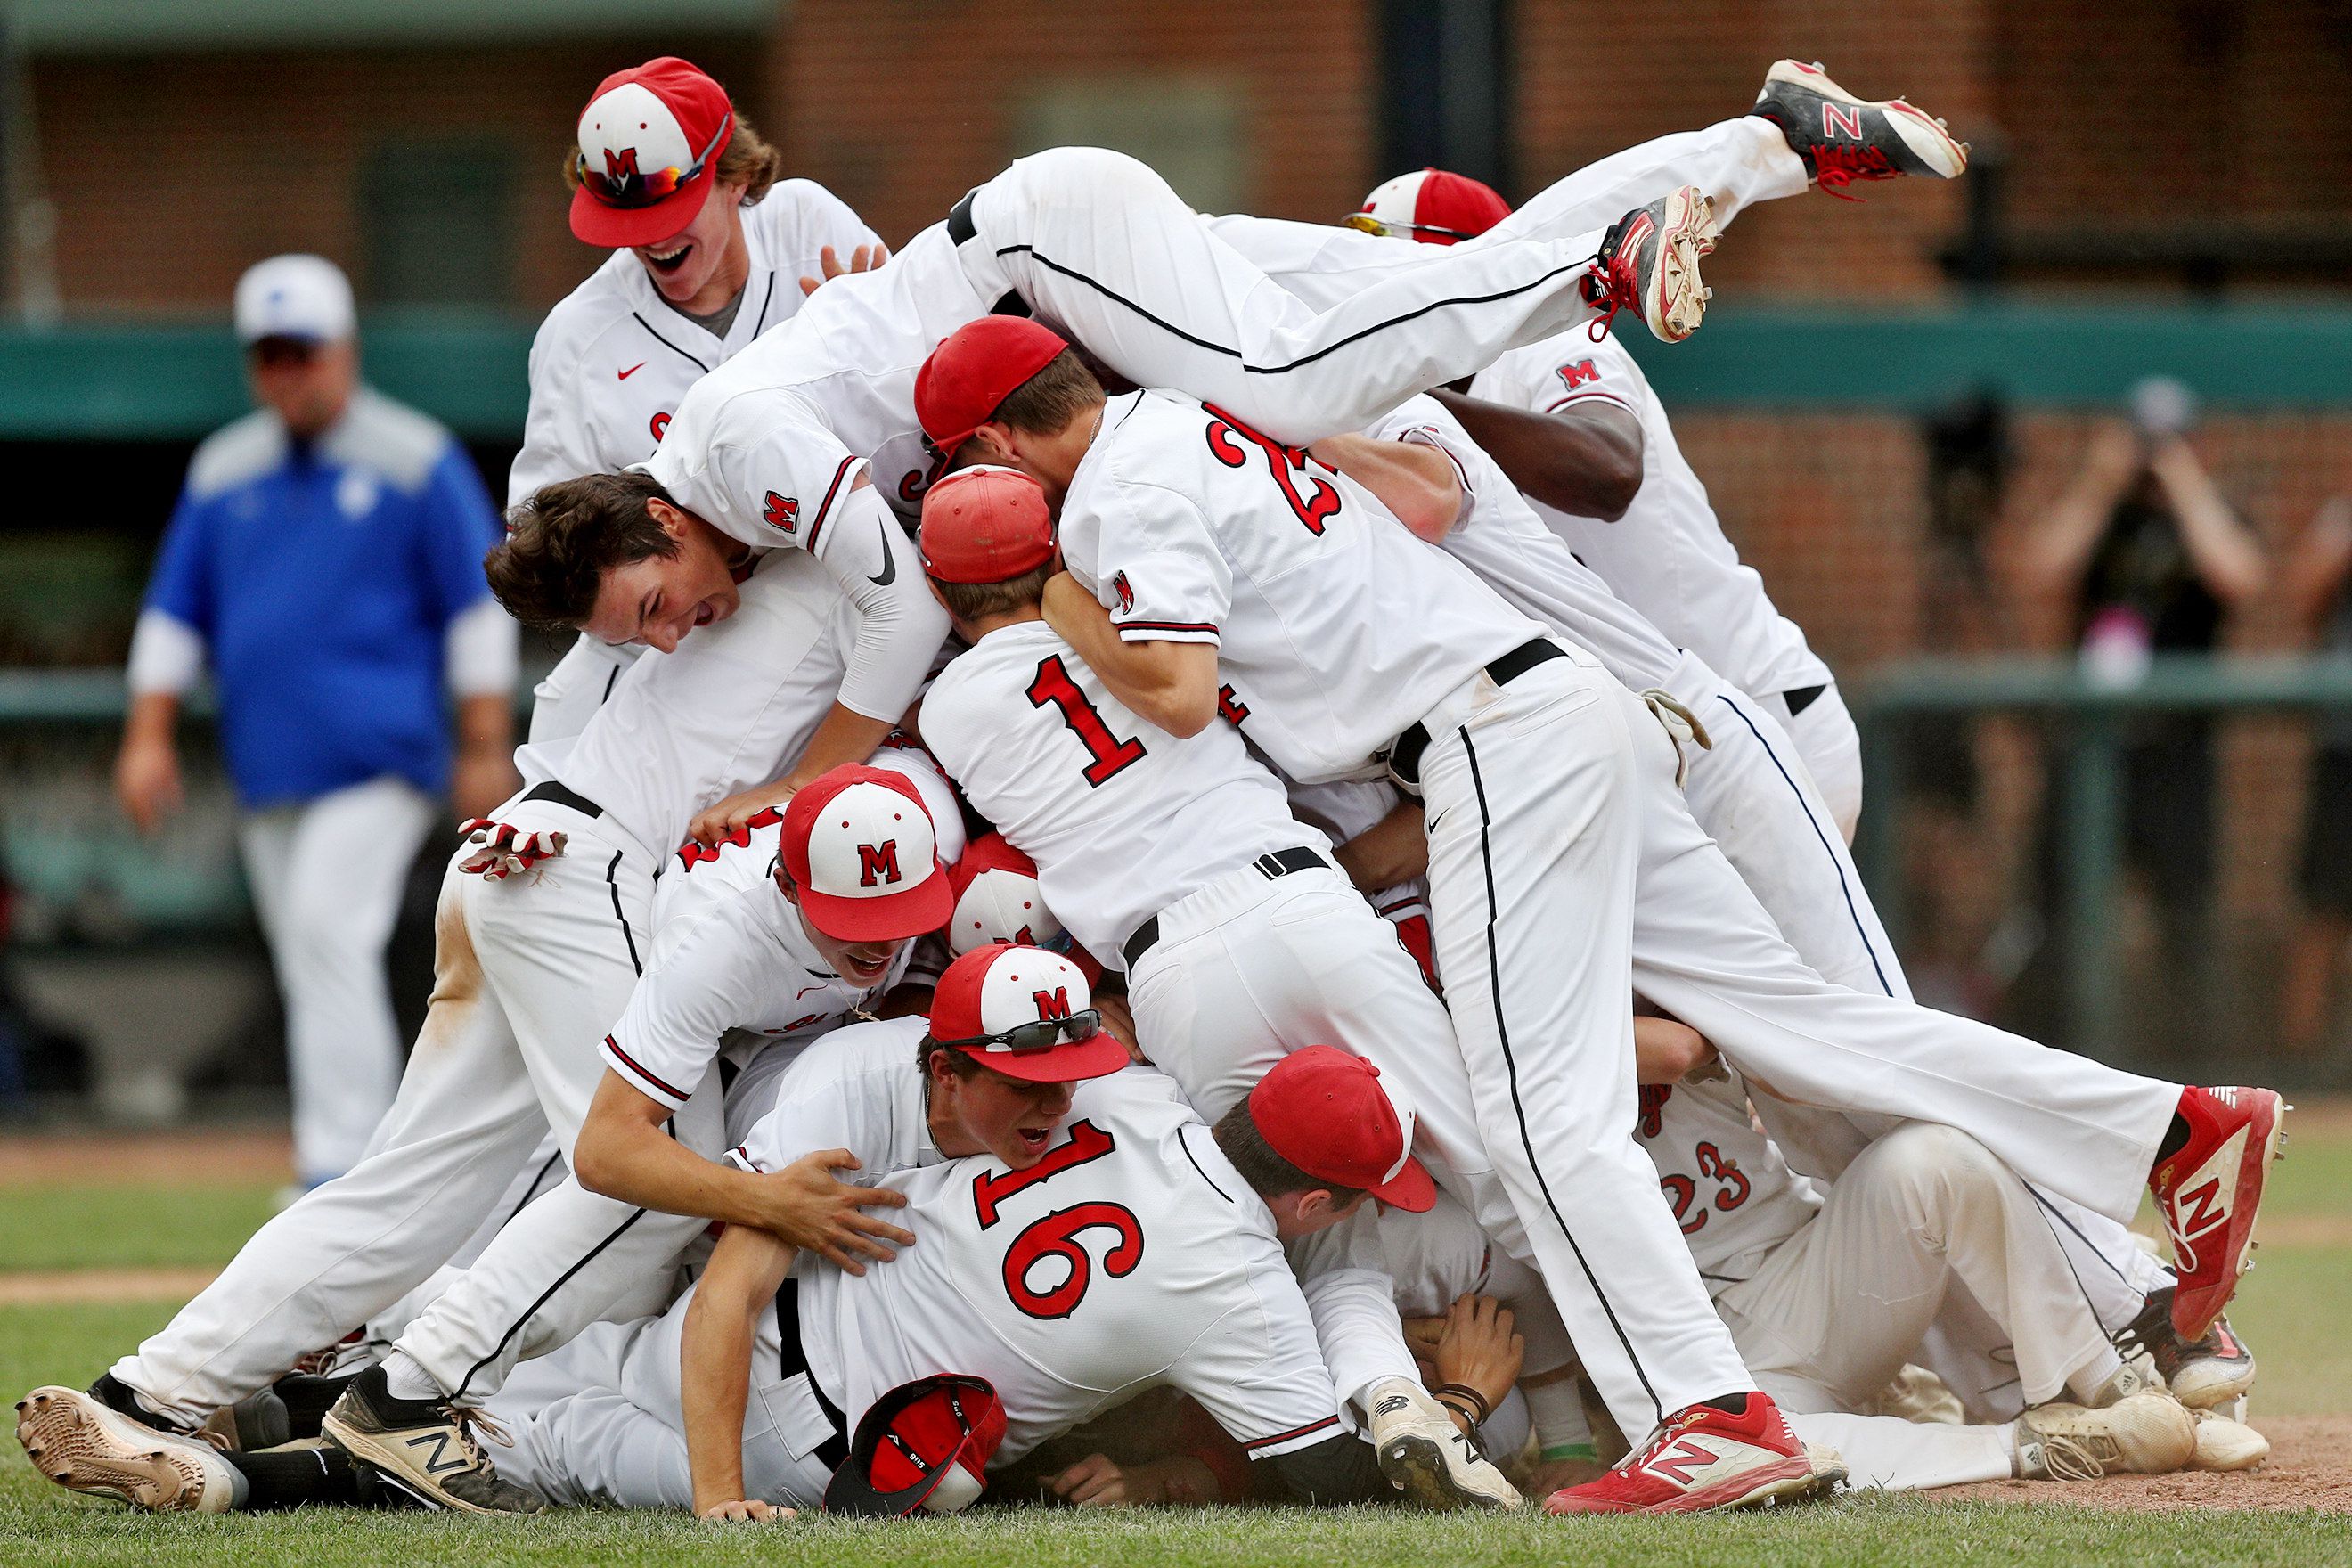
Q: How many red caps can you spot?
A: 9